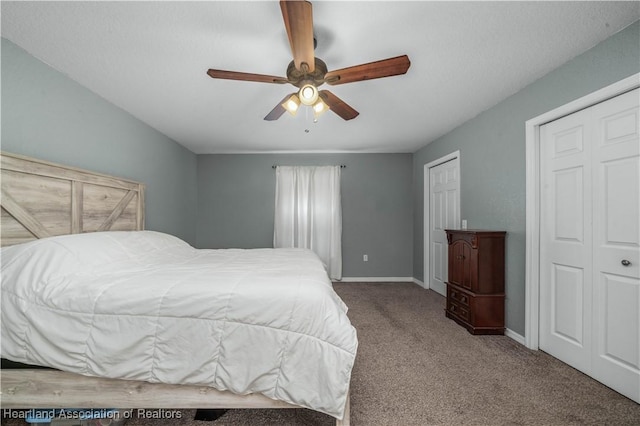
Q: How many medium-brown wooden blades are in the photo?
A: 5